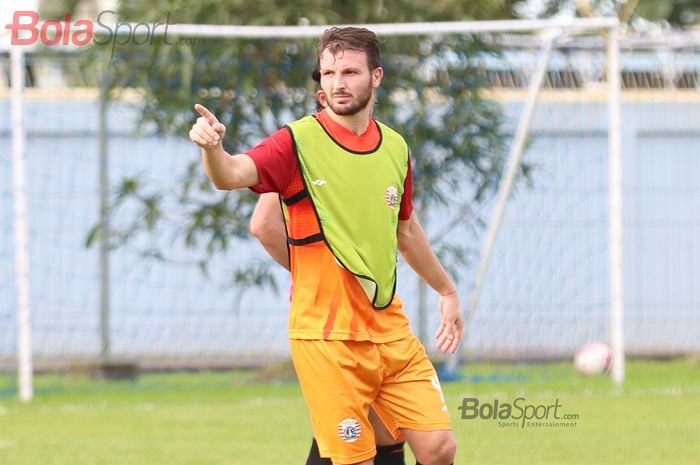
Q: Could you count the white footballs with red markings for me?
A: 1